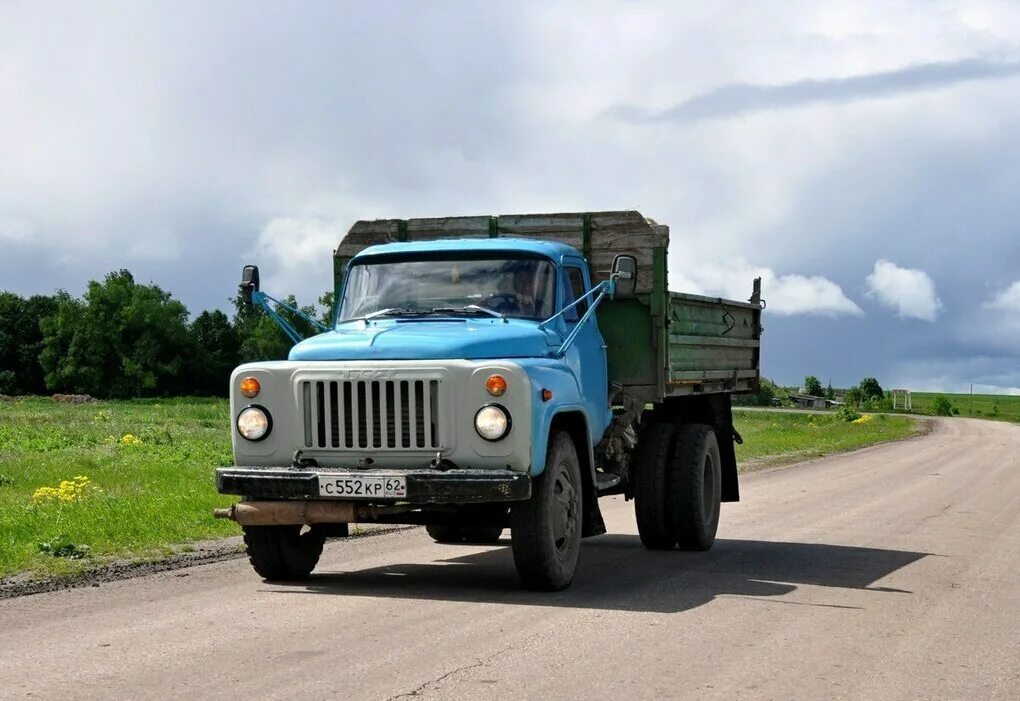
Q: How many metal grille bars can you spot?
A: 9